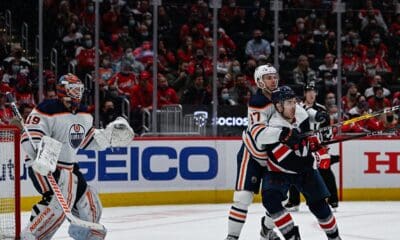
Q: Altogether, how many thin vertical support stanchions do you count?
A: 6